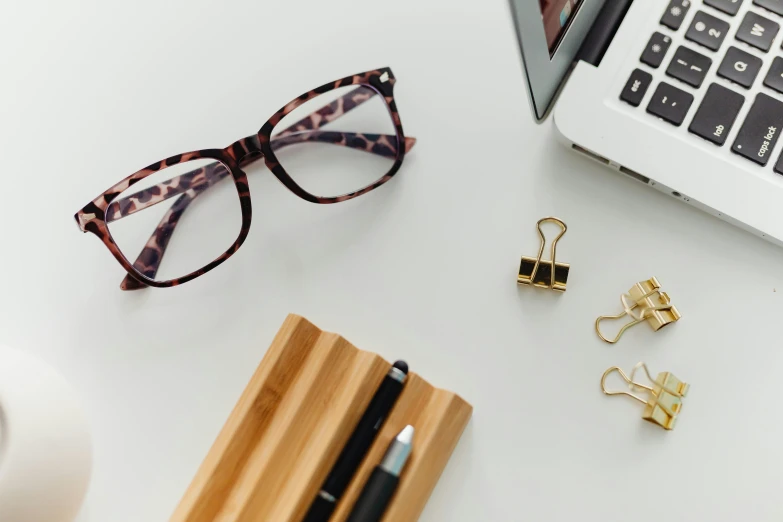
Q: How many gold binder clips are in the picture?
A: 3